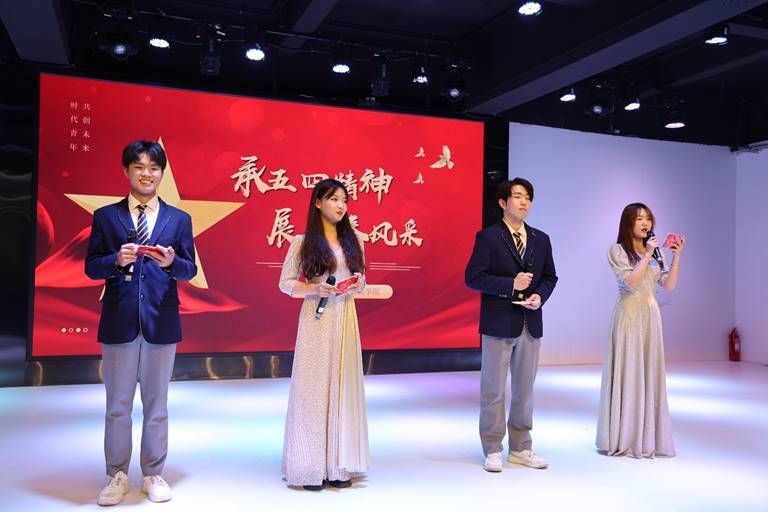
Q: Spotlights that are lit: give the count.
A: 9